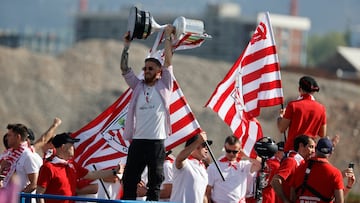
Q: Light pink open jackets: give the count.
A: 1